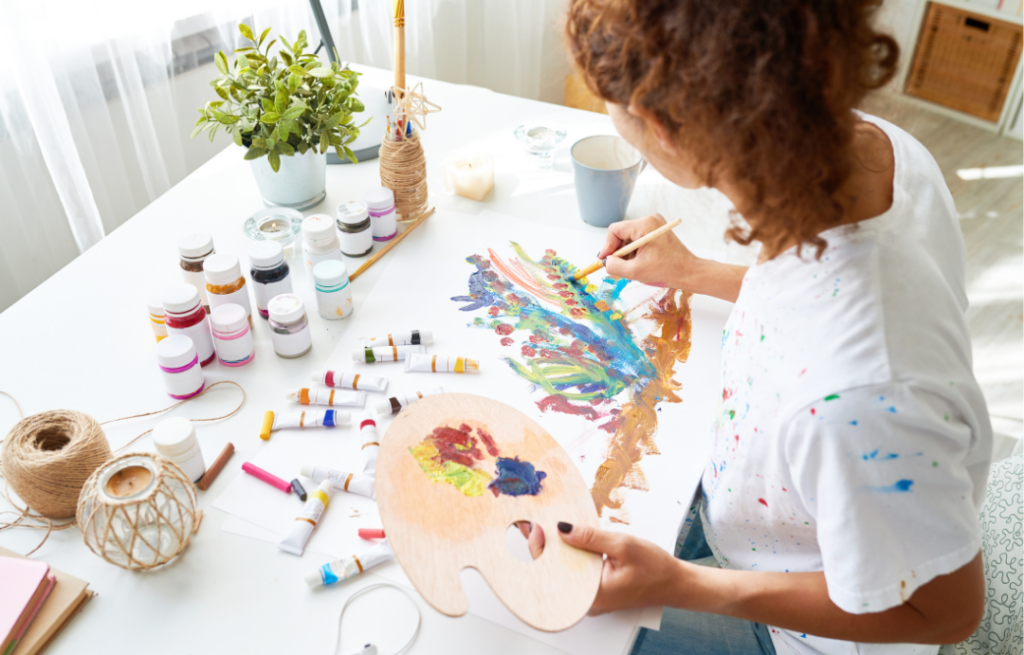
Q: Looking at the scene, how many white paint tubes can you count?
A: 11